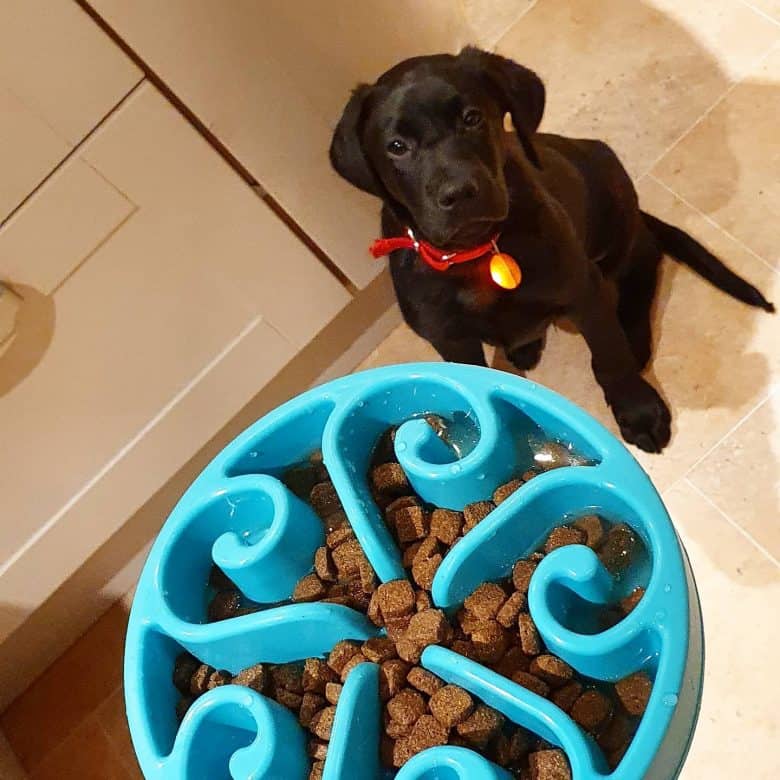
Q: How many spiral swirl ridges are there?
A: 5